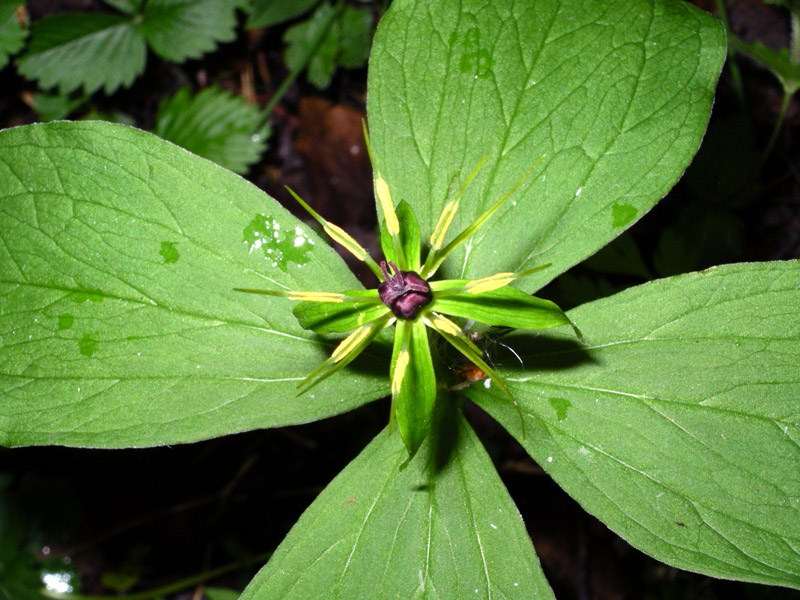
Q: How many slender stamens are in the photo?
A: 8